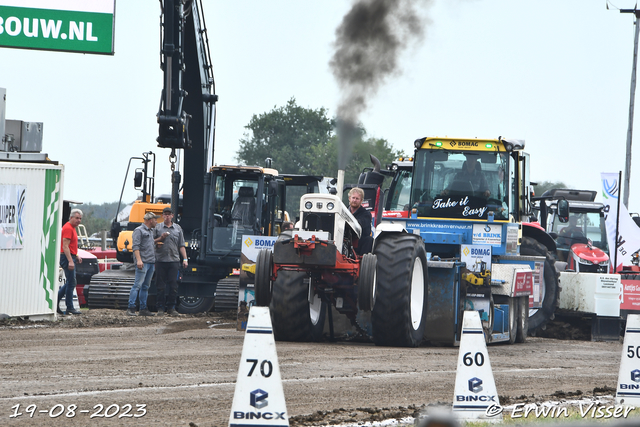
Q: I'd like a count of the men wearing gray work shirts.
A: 2